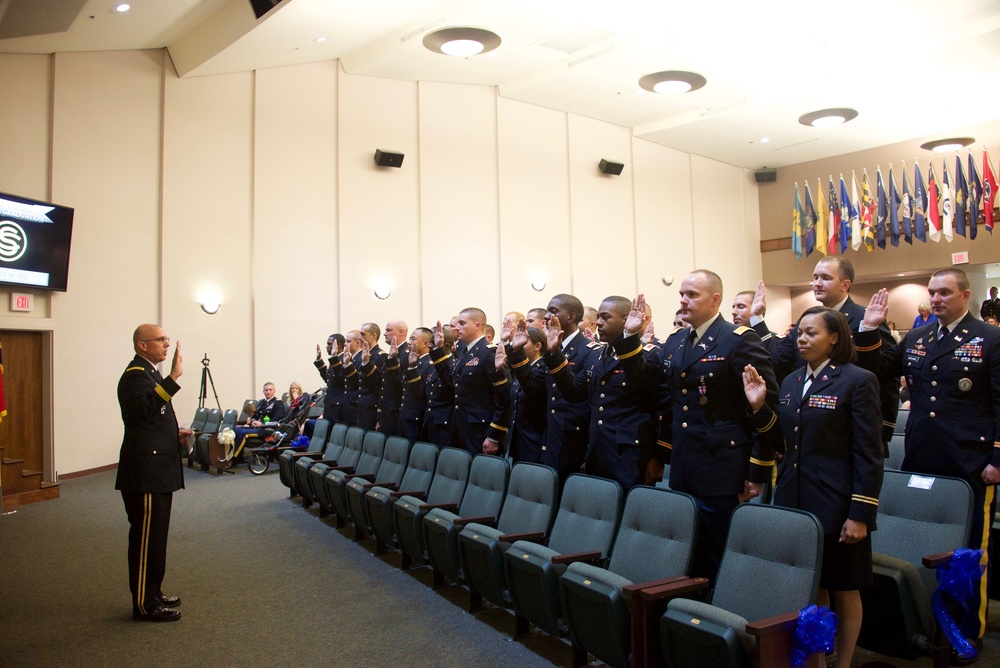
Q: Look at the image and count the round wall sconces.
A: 4